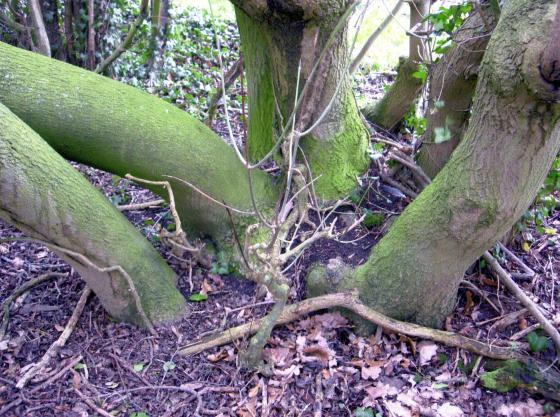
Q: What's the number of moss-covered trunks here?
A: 4